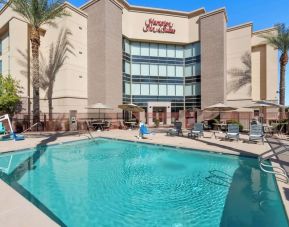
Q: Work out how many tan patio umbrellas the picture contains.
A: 4